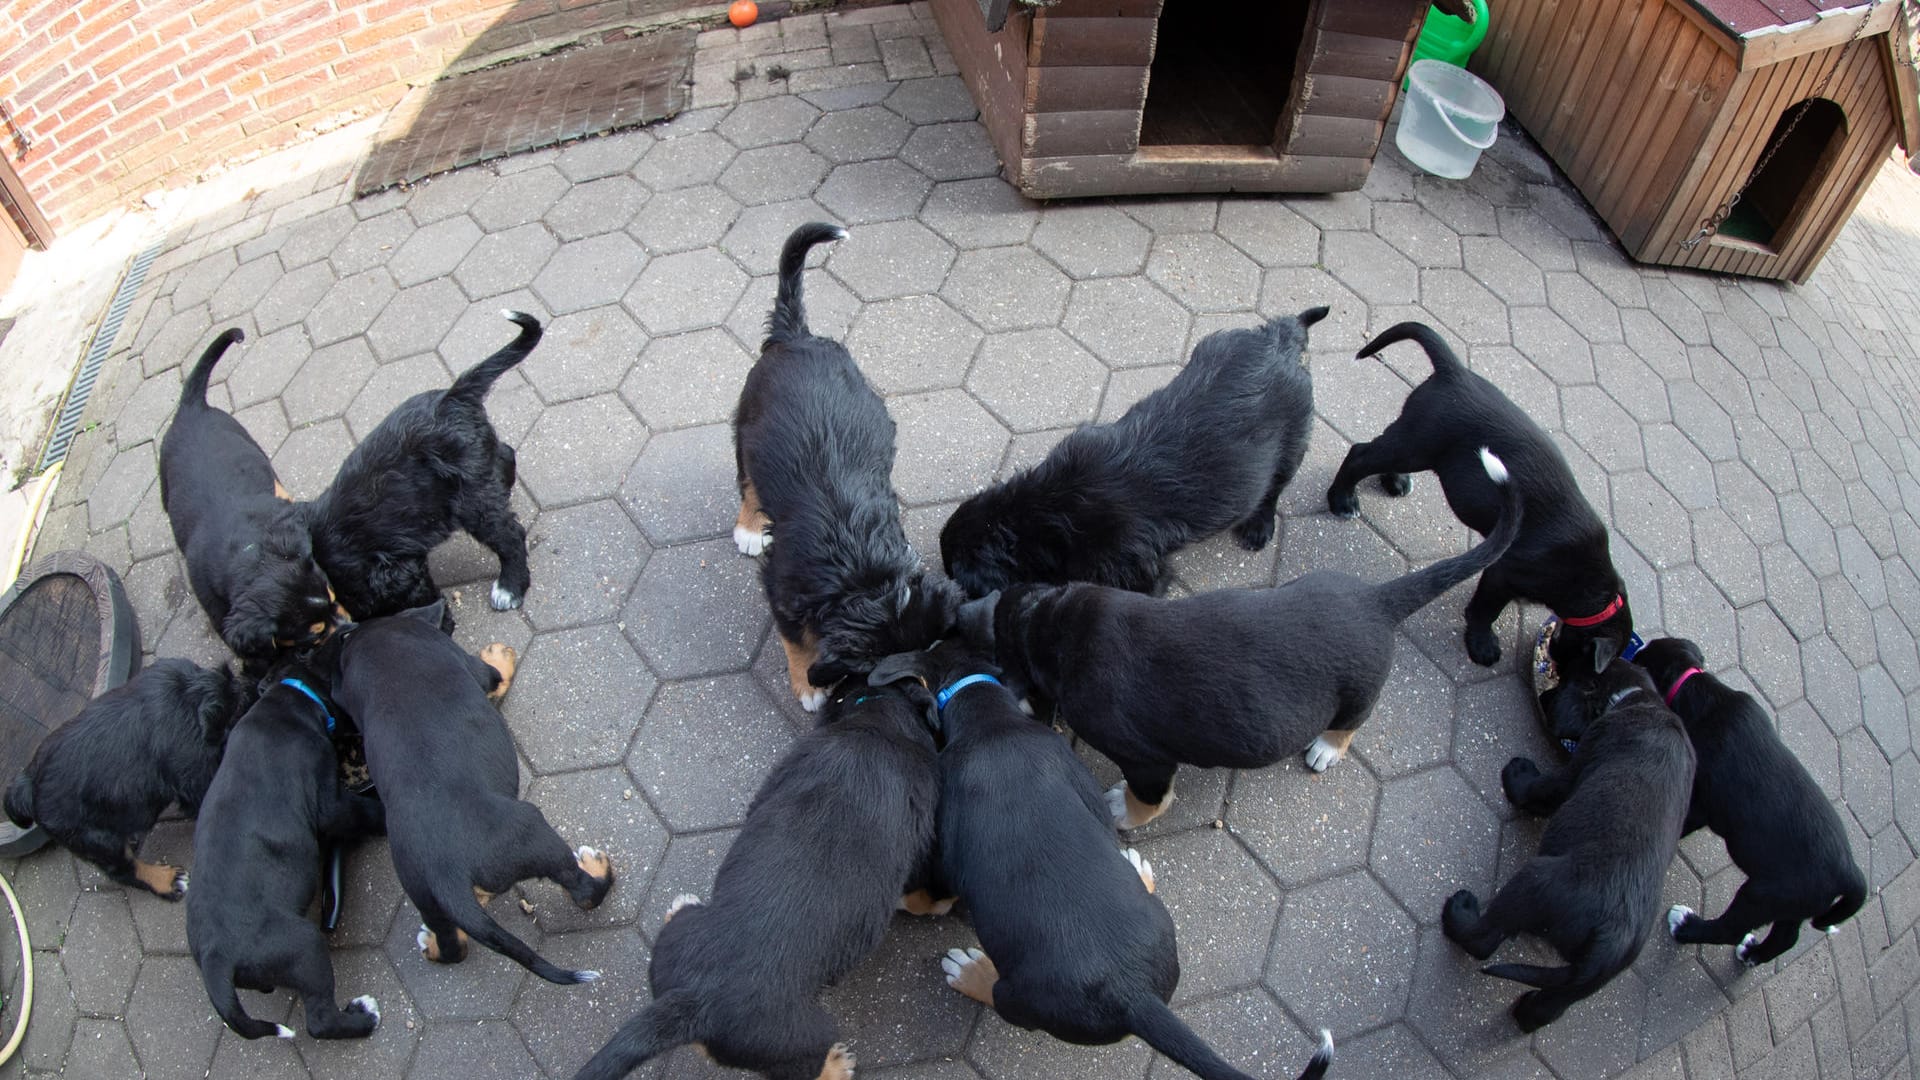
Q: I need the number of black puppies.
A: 13